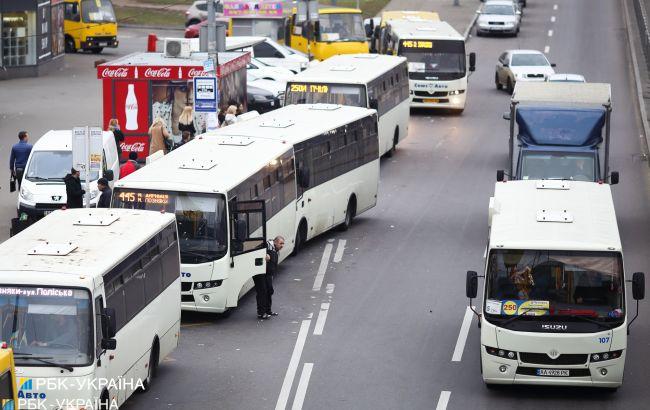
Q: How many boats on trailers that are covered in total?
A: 0